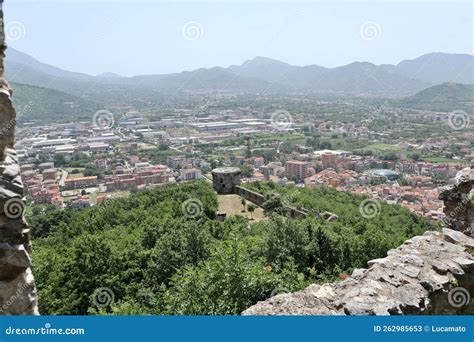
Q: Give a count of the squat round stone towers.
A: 1